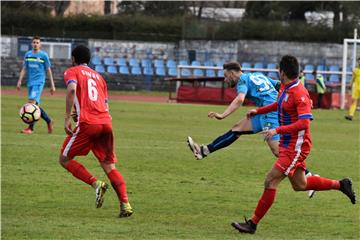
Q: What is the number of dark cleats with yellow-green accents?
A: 2